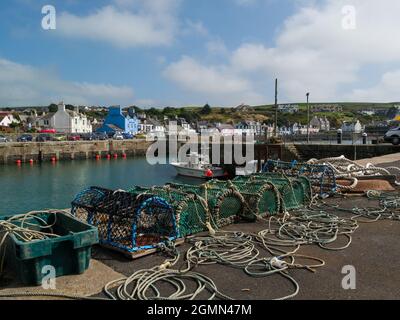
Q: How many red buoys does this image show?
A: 8